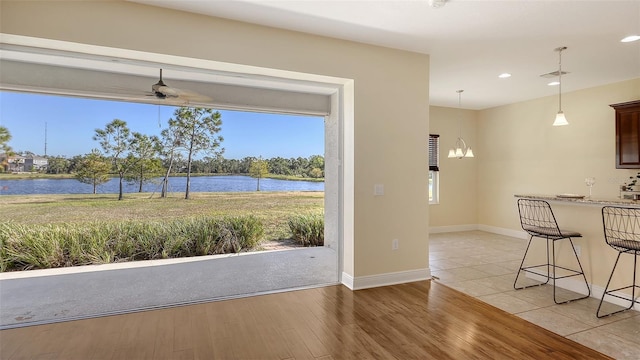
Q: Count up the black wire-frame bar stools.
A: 2